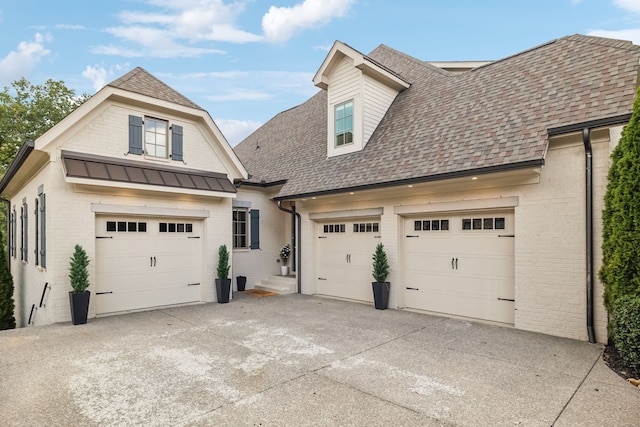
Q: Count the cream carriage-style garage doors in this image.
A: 3